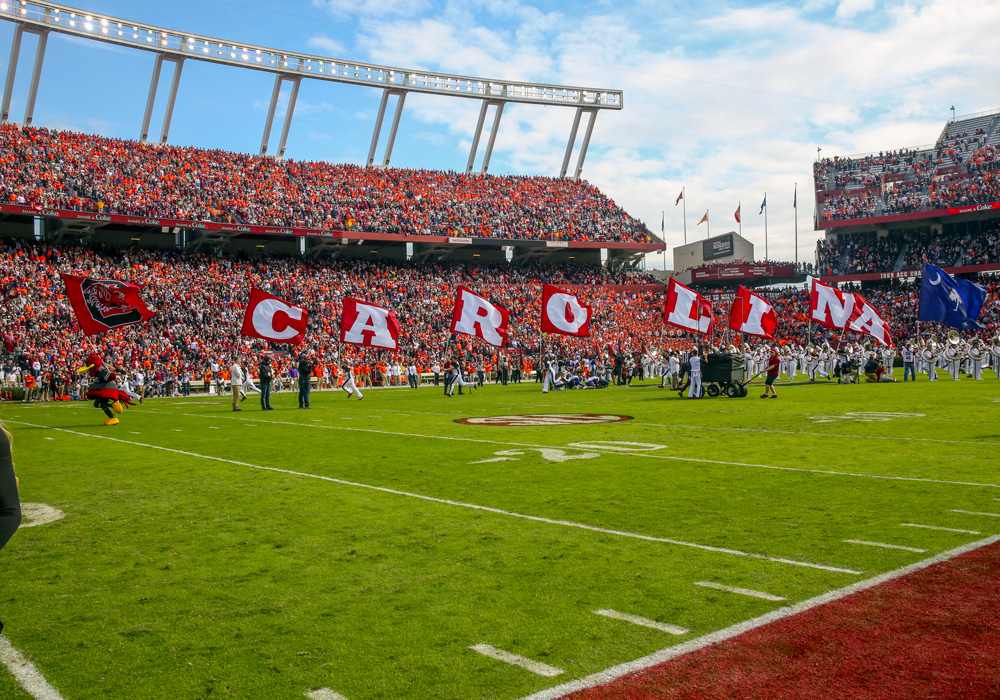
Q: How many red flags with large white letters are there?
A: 8